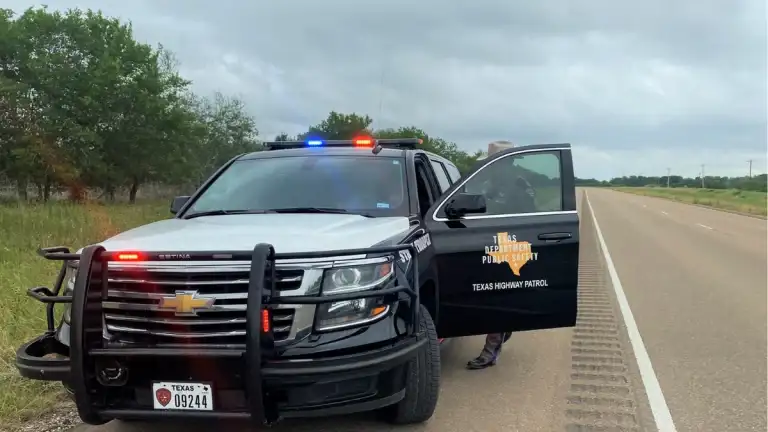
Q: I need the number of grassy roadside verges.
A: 2